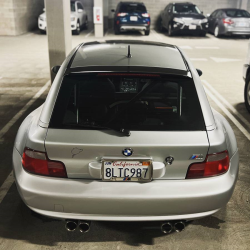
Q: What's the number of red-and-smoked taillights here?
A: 2